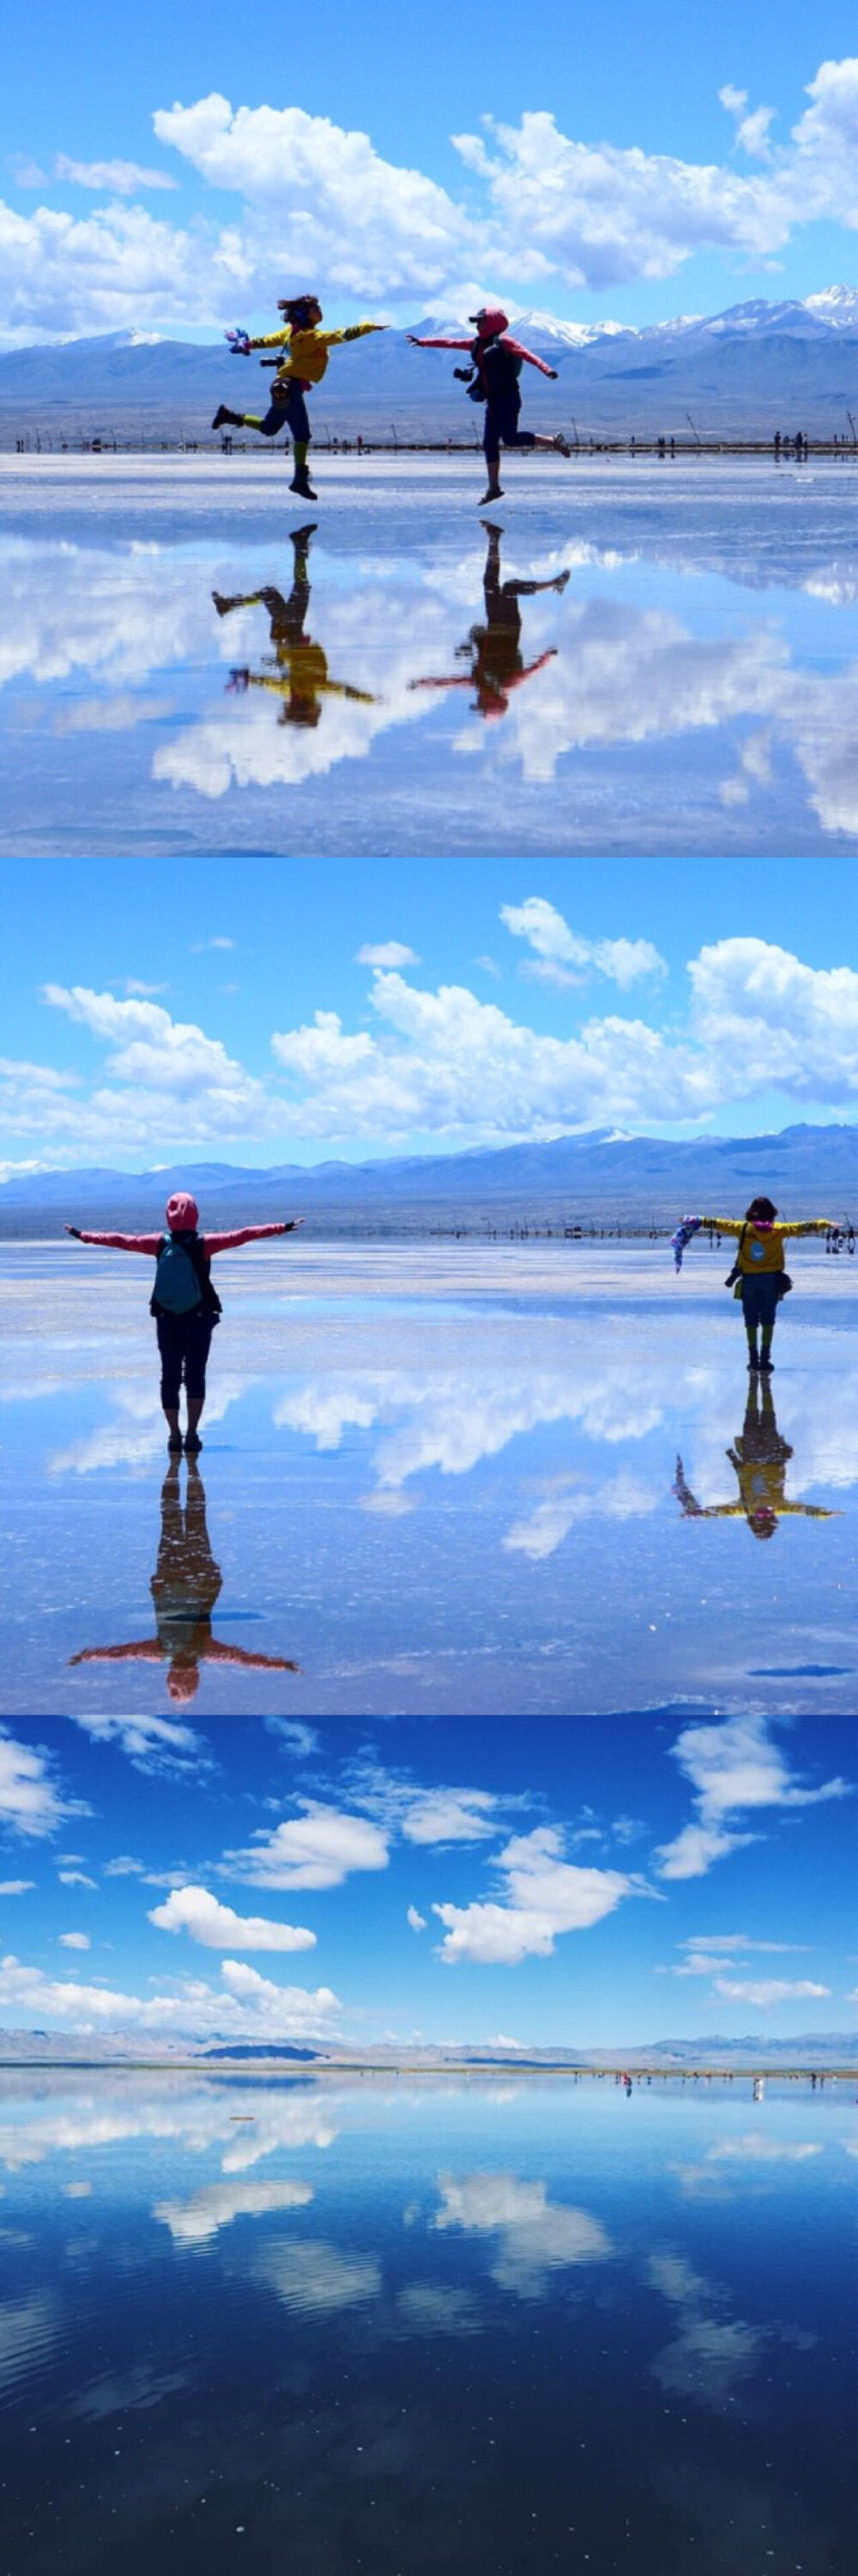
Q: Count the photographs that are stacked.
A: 3